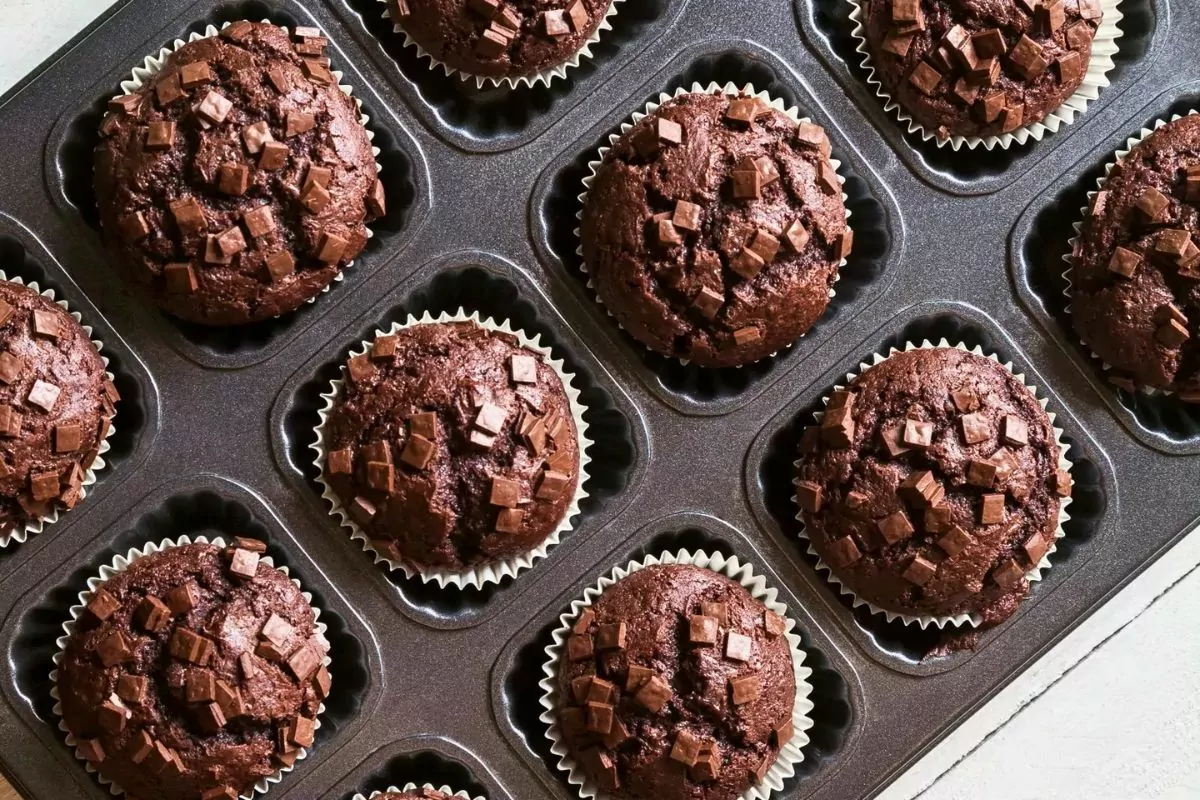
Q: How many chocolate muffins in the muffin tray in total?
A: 11